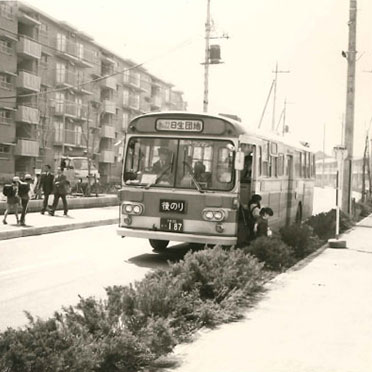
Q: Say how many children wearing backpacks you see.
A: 2